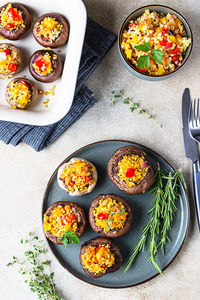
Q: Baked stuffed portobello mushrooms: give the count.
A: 10